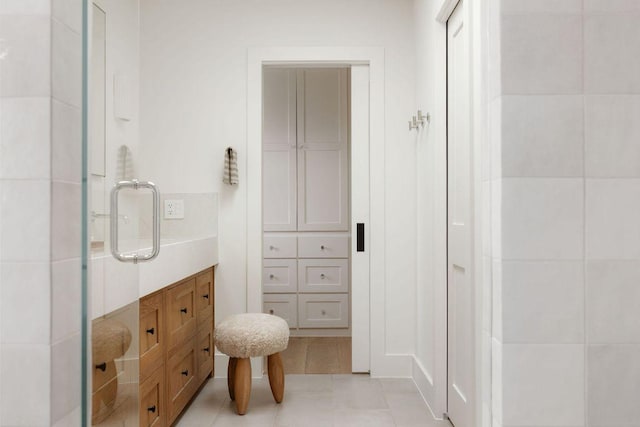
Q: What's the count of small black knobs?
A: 7